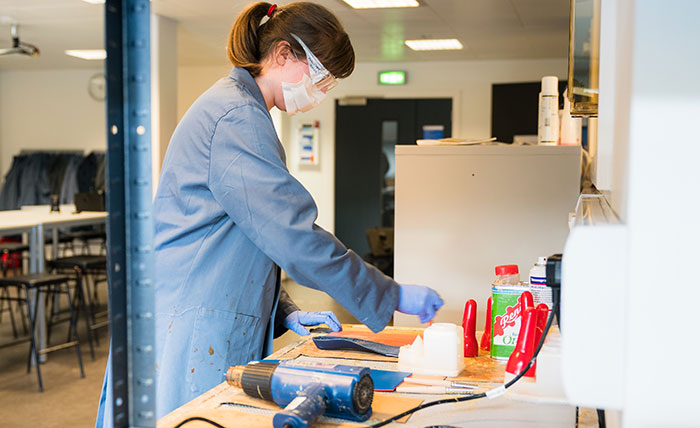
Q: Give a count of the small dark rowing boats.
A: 0